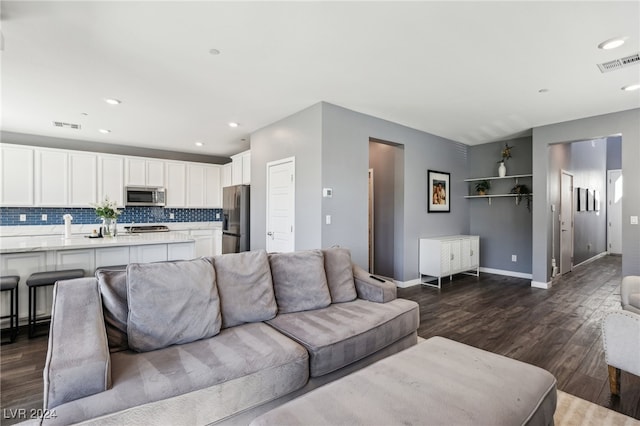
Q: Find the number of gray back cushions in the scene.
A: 5